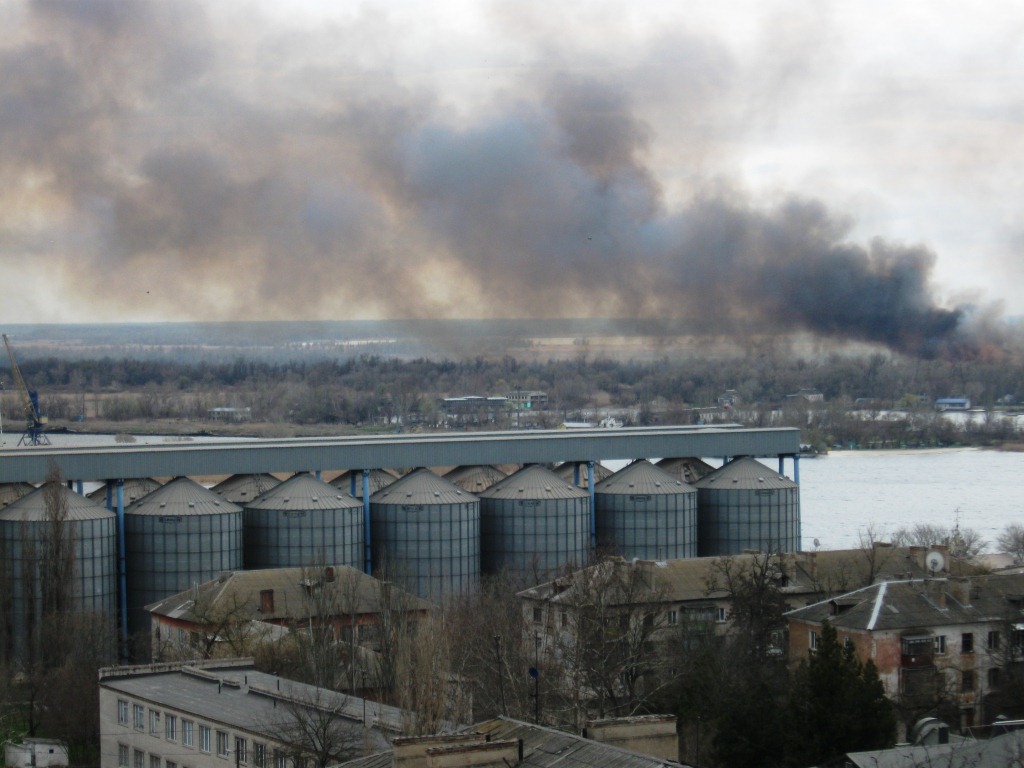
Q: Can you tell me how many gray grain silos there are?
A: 14